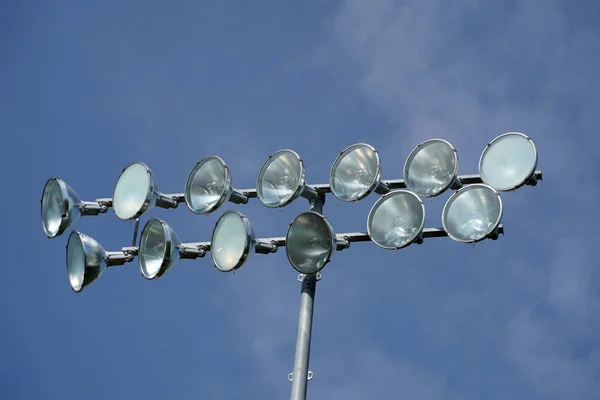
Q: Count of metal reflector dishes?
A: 13